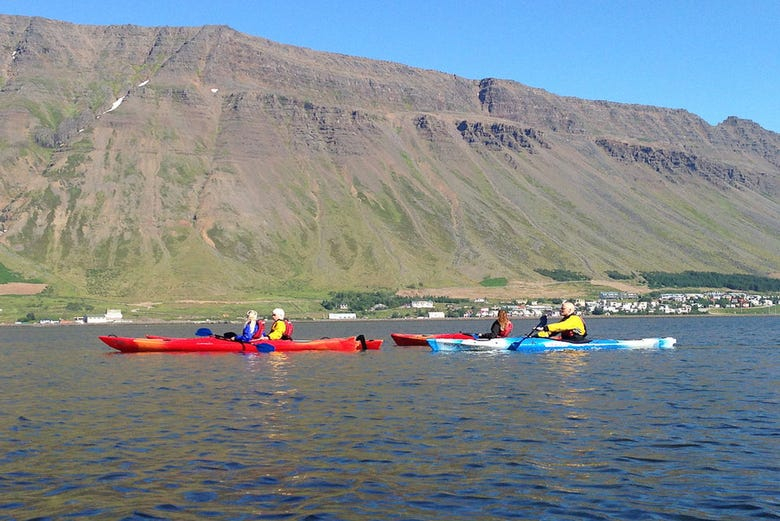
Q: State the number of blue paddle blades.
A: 4